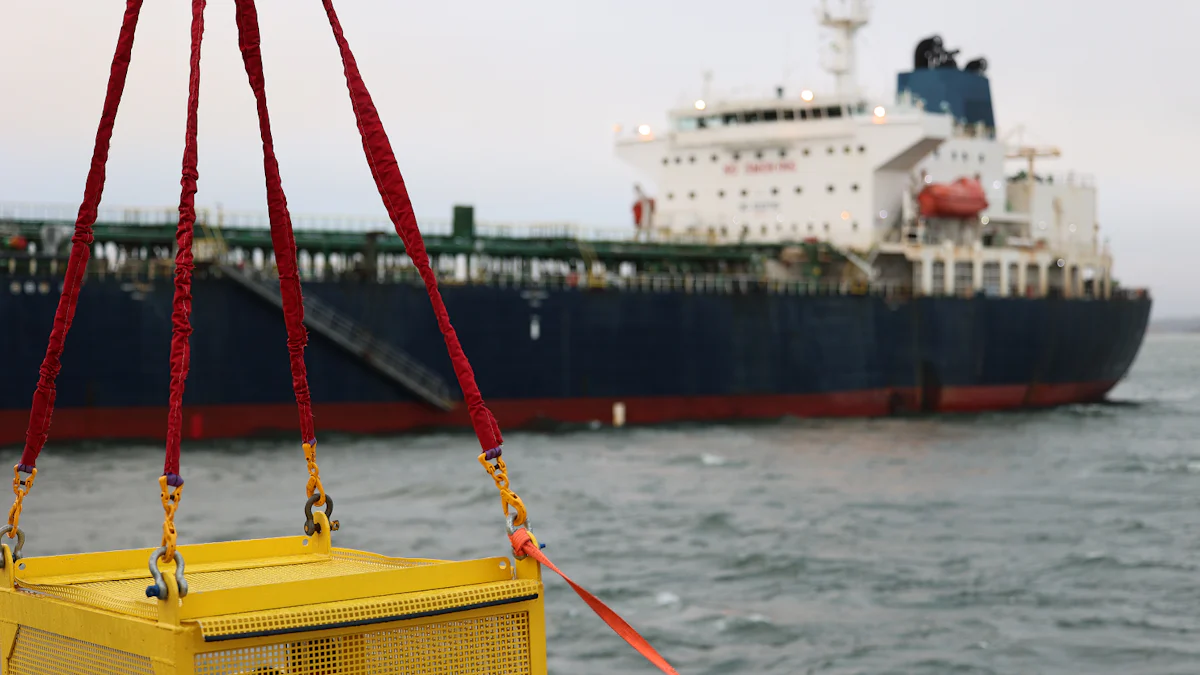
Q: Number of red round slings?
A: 4